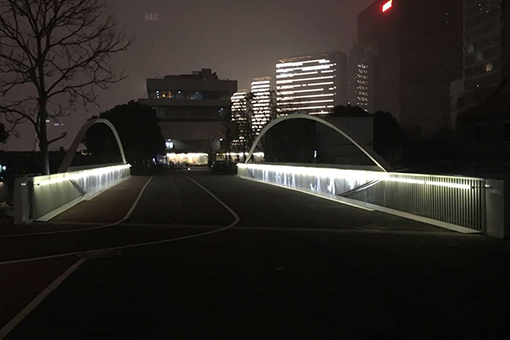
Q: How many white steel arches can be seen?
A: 2